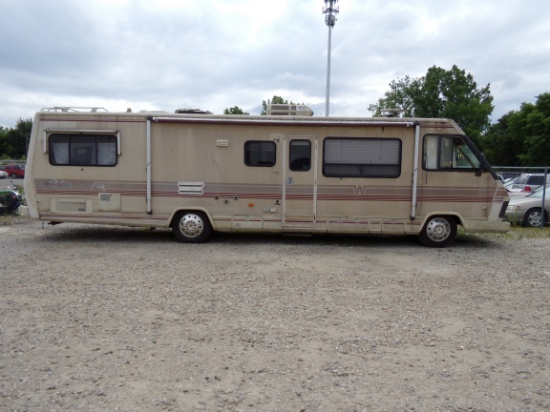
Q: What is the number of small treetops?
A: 2